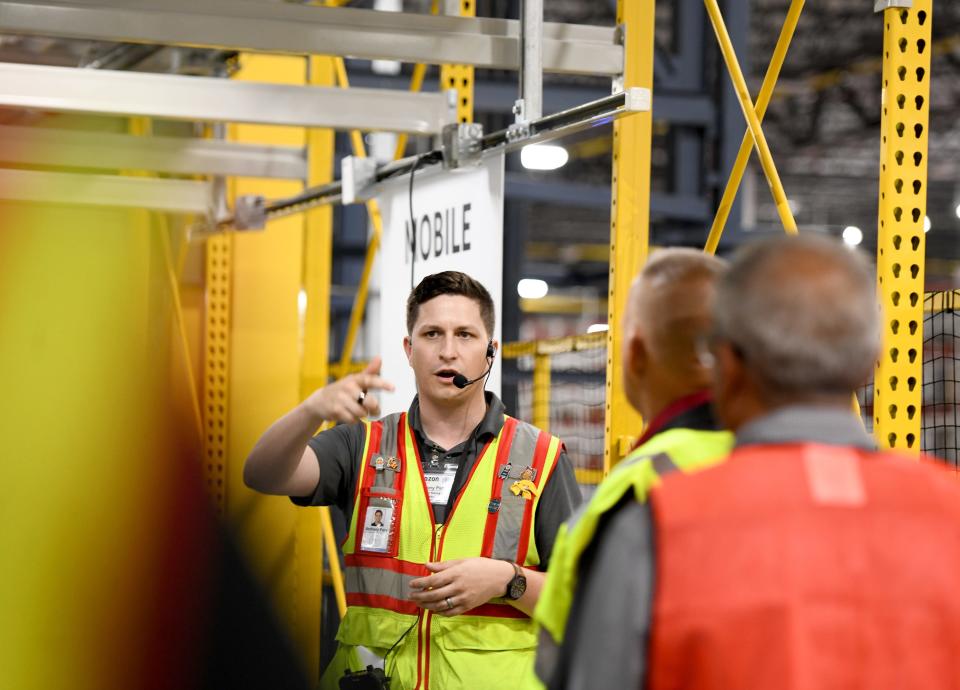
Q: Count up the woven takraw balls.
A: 0